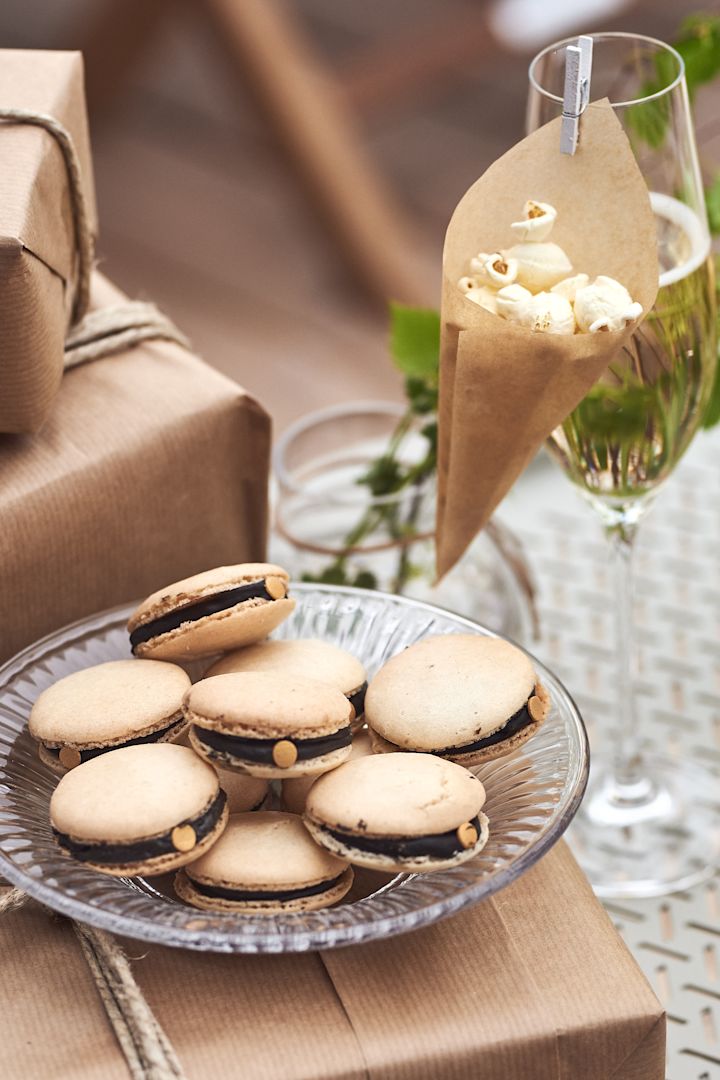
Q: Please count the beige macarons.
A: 10